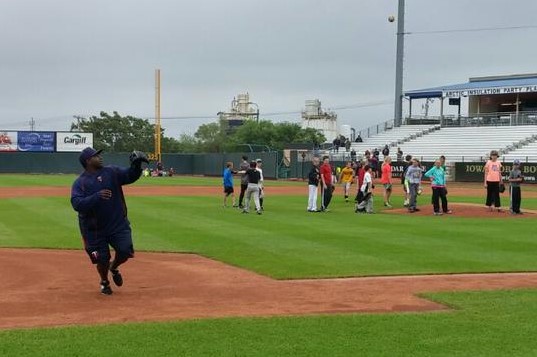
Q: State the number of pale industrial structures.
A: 2